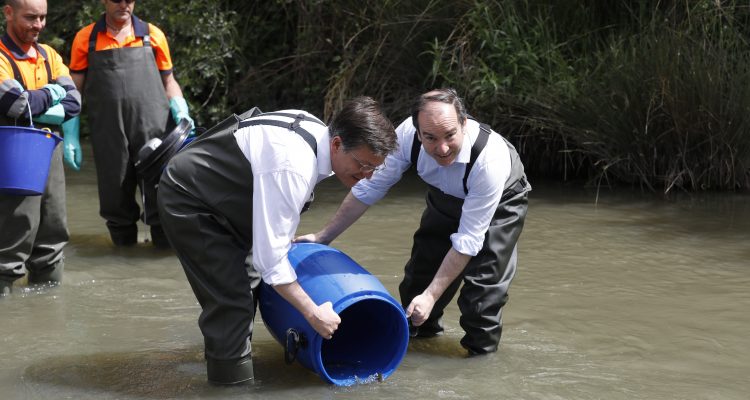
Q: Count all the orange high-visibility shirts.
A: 2